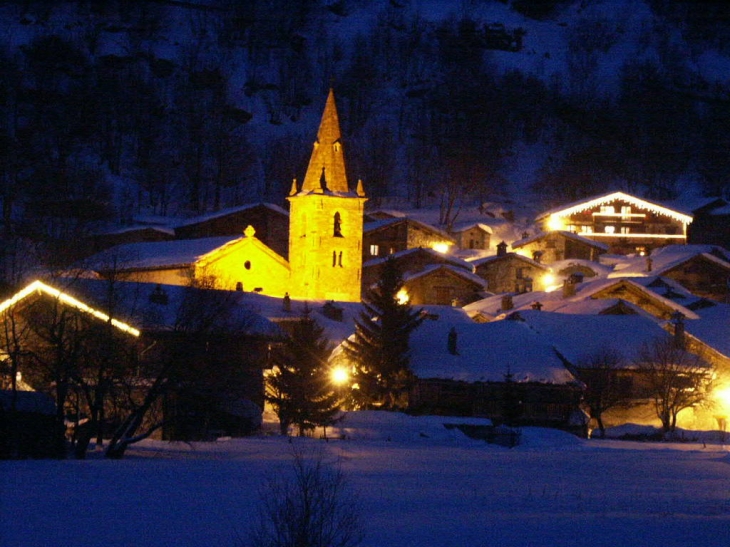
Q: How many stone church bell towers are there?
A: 1